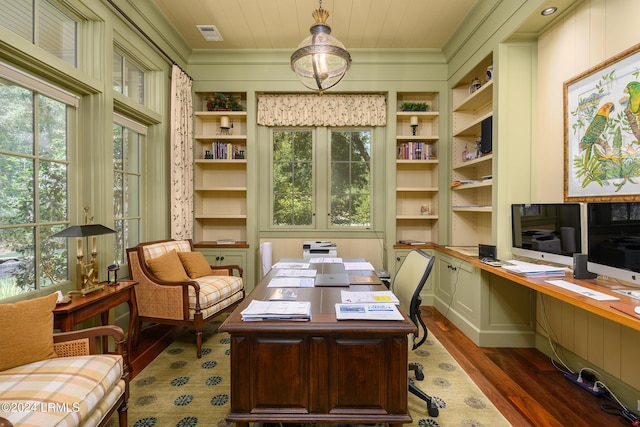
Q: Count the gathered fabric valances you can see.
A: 1